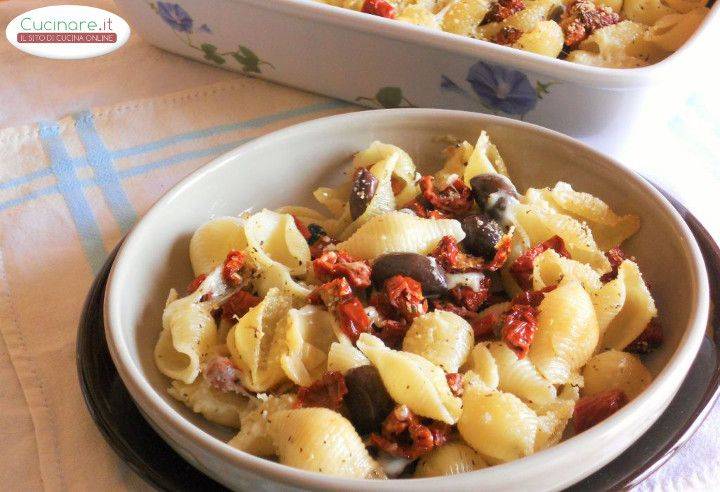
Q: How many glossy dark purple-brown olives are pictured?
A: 5